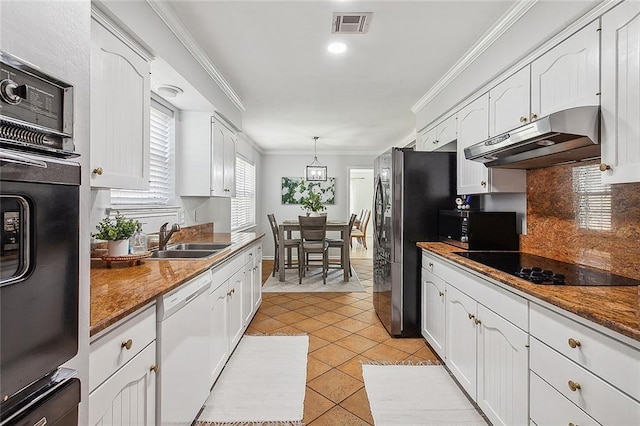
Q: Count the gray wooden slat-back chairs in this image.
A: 4